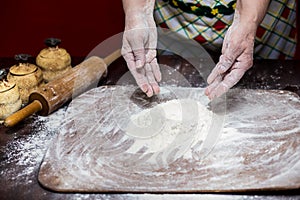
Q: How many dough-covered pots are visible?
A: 3